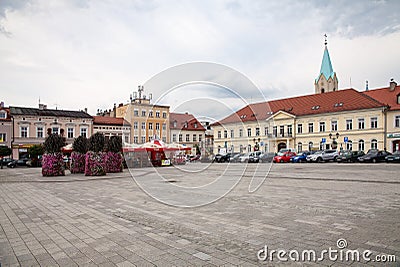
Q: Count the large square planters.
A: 4